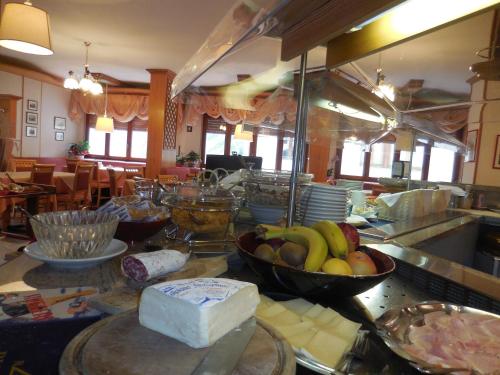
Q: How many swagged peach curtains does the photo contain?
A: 3